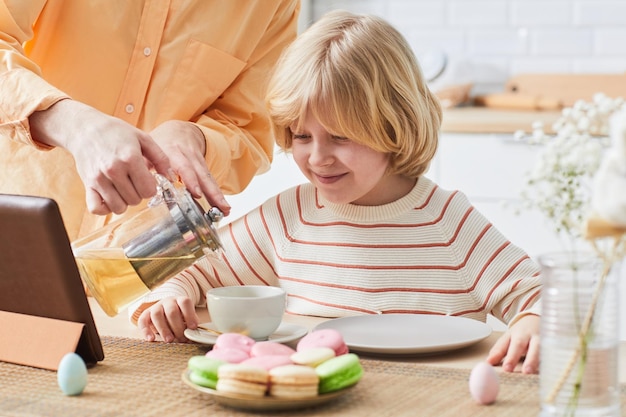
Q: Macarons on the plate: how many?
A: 10